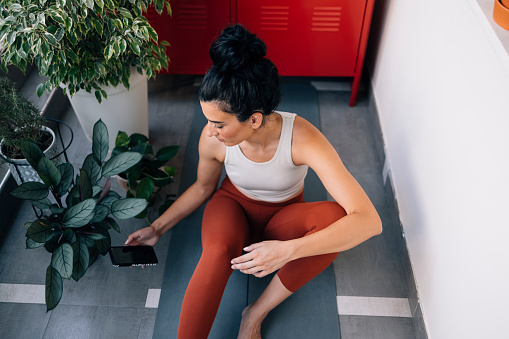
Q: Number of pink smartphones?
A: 0